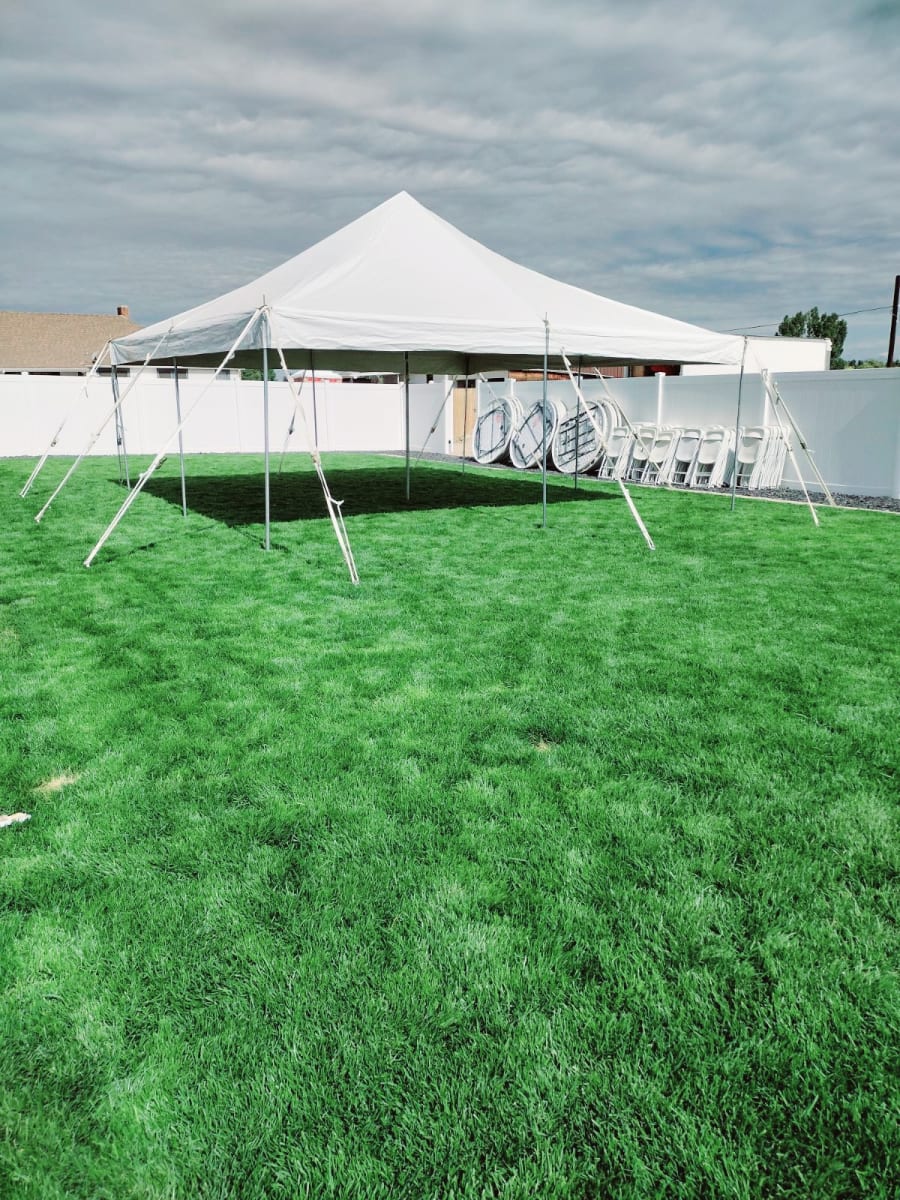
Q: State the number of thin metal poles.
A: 9